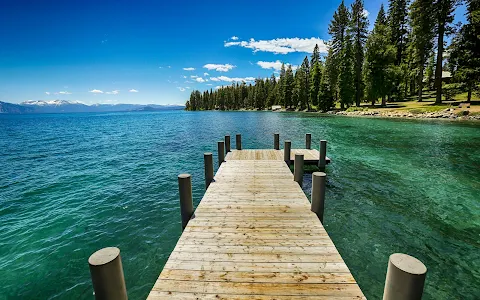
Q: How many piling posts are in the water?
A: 13